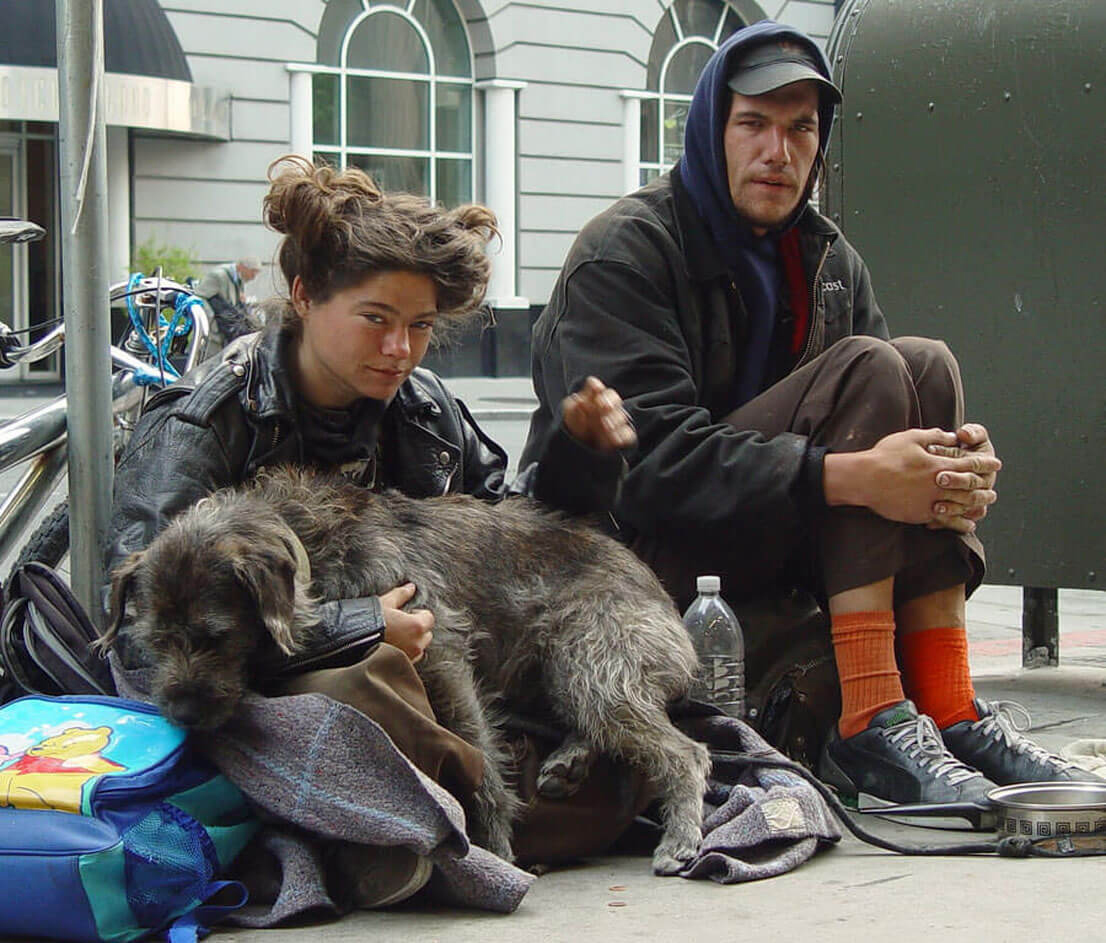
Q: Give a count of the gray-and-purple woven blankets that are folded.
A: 1